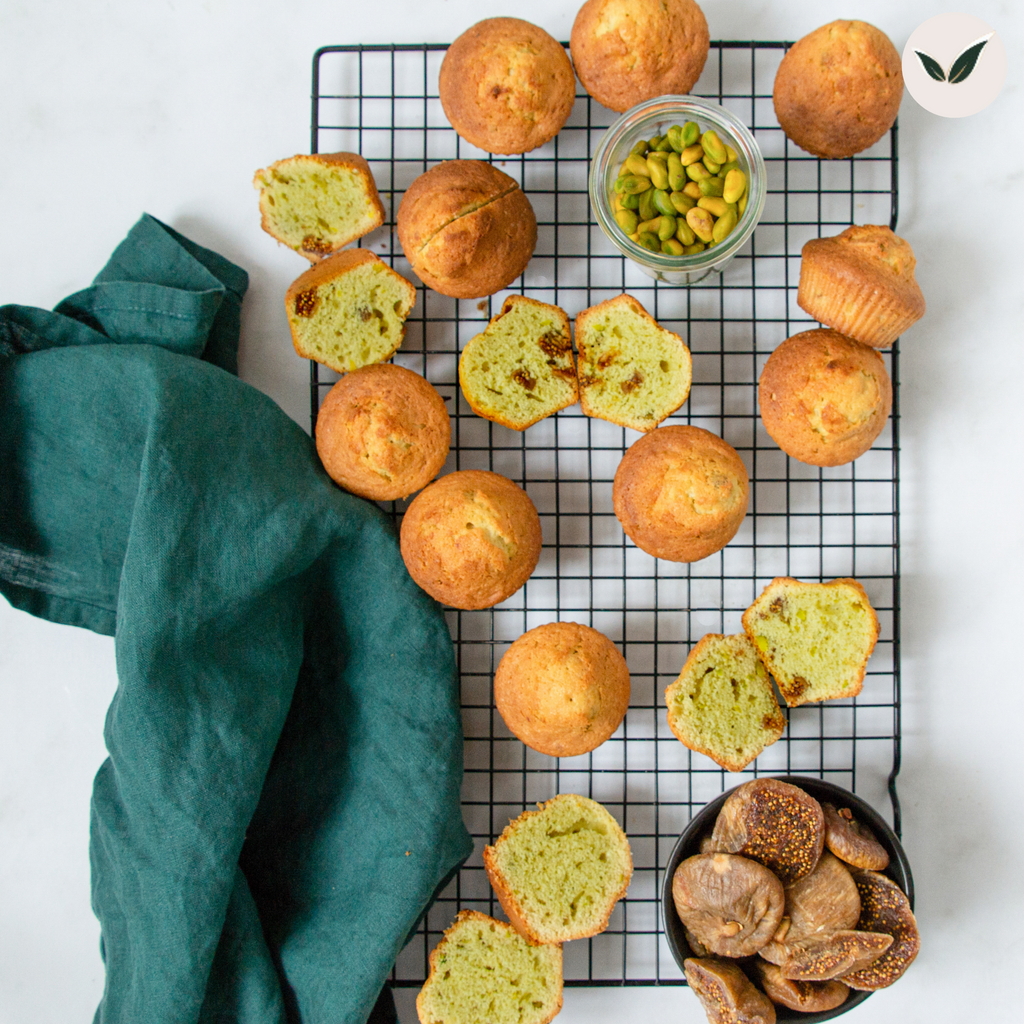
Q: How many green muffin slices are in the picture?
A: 8